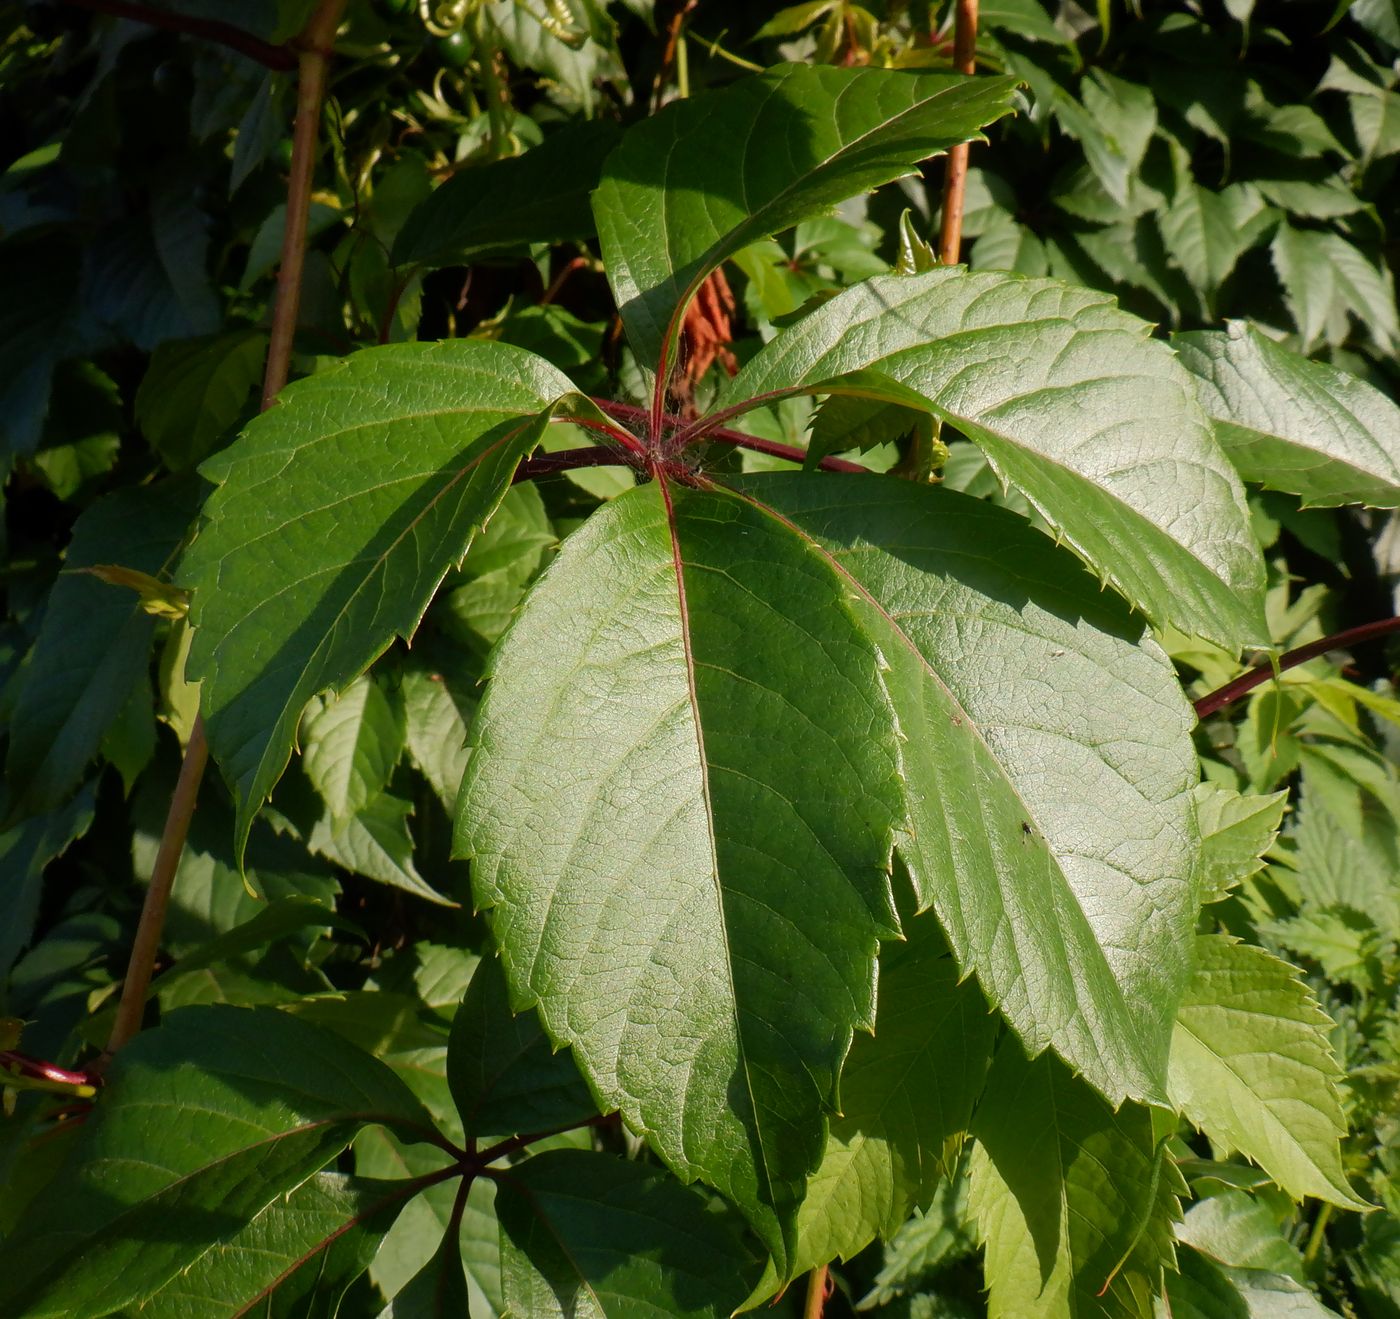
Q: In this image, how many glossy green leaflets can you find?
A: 5